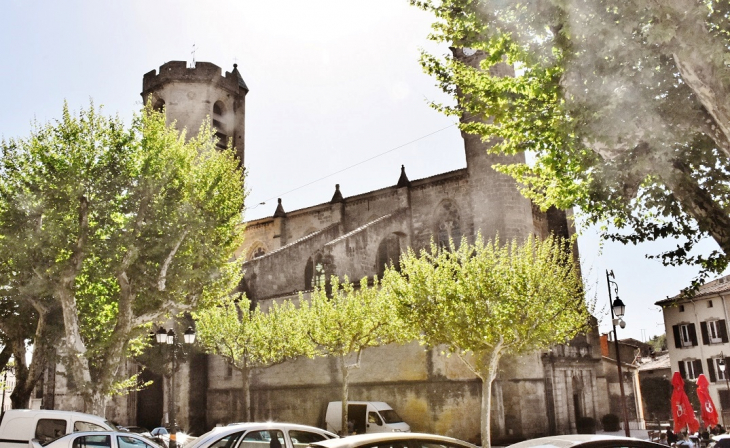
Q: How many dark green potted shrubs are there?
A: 2